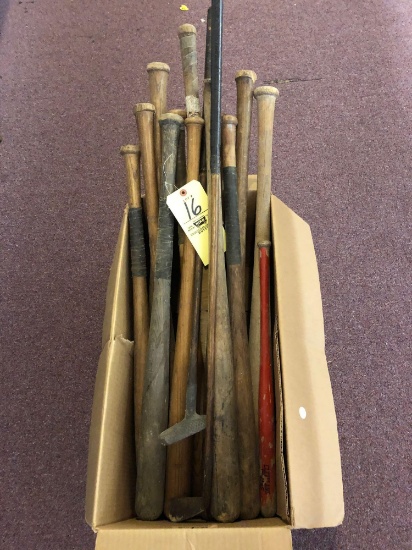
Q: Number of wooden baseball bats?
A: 12